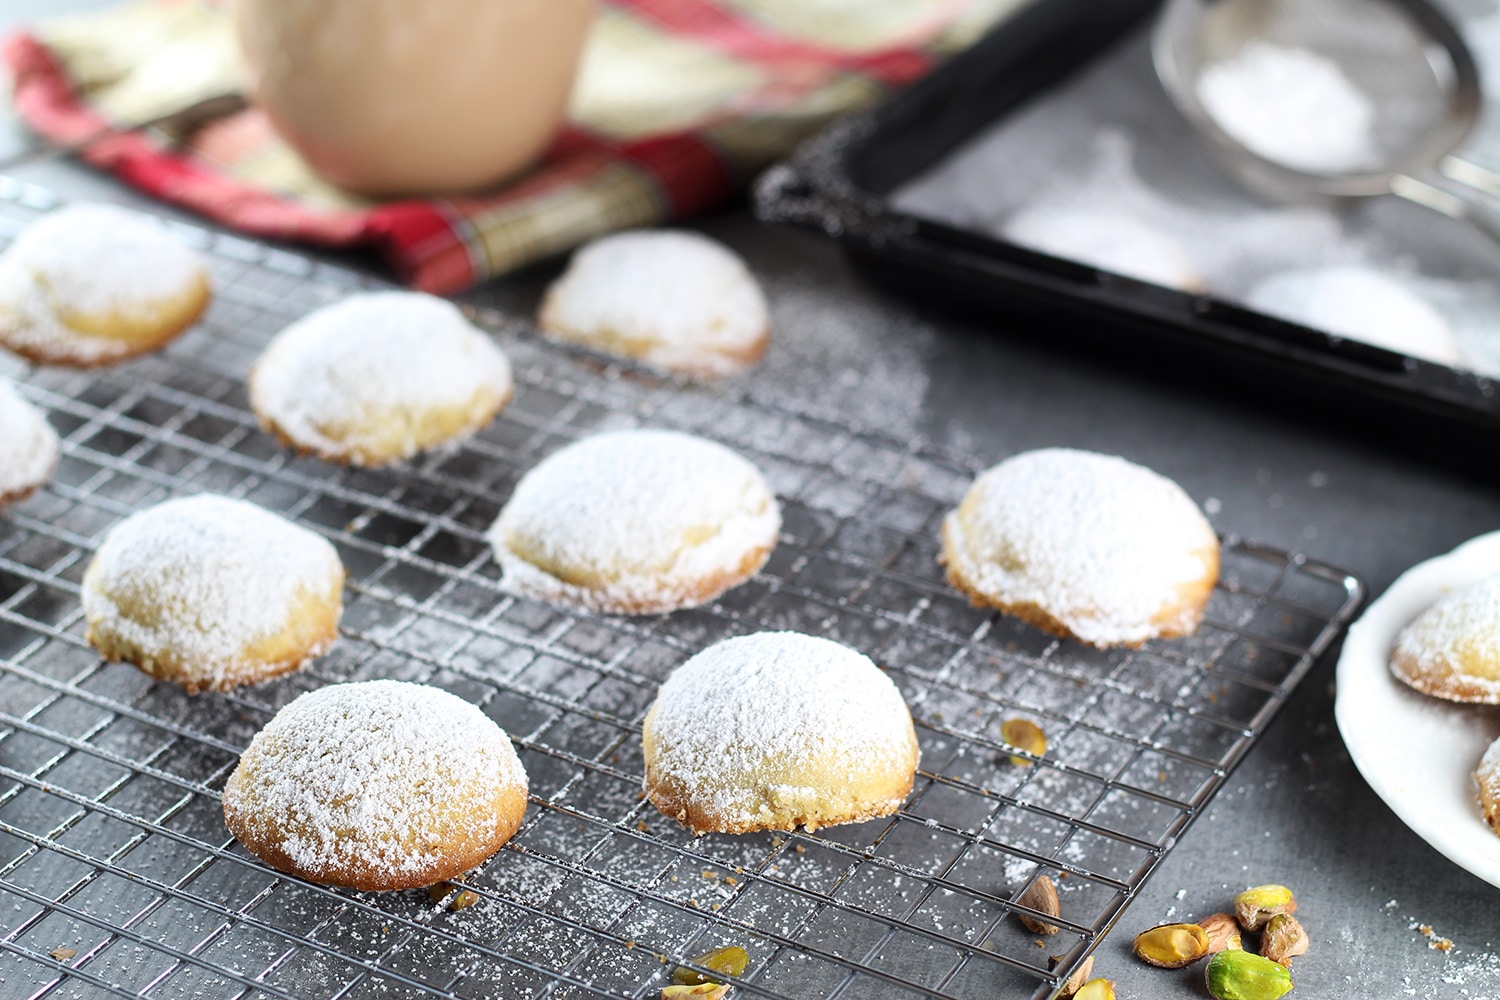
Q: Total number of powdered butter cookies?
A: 13